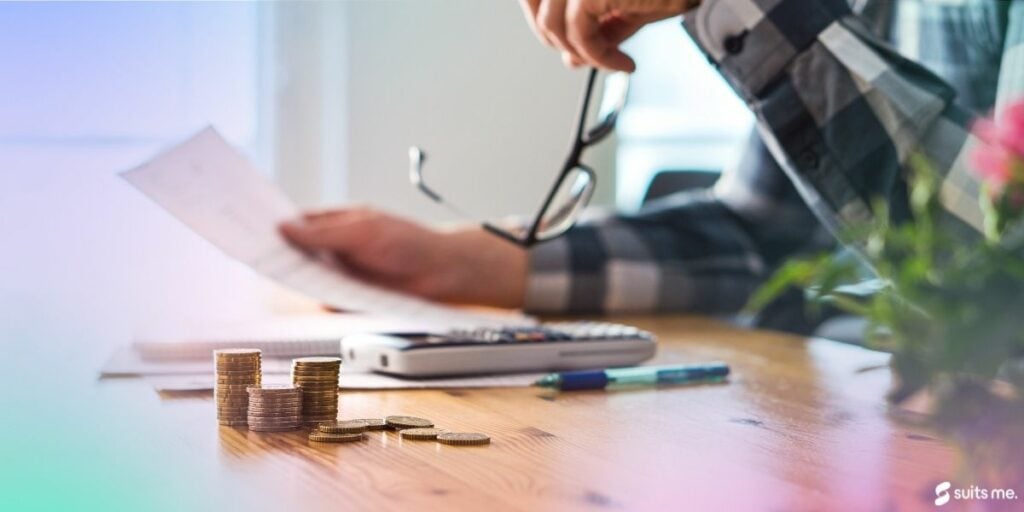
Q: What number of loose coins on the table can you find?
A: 6